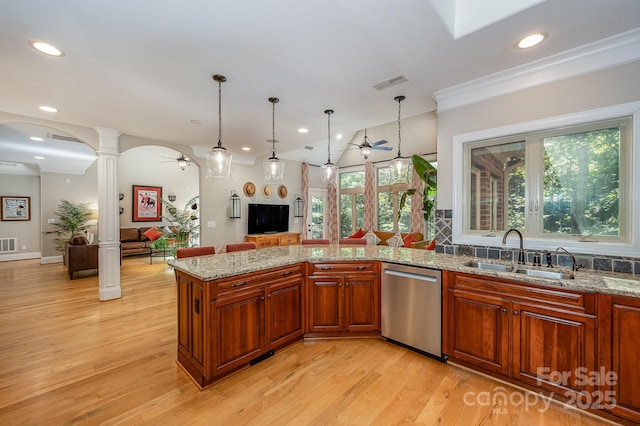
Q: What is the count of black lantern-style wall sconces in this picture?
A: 2